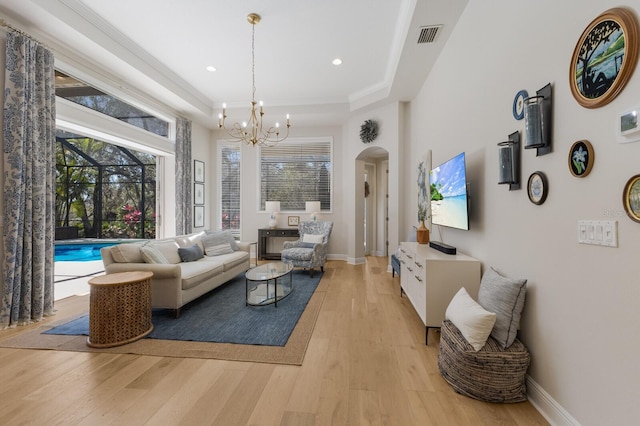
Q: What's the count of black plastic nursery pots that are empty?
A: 0